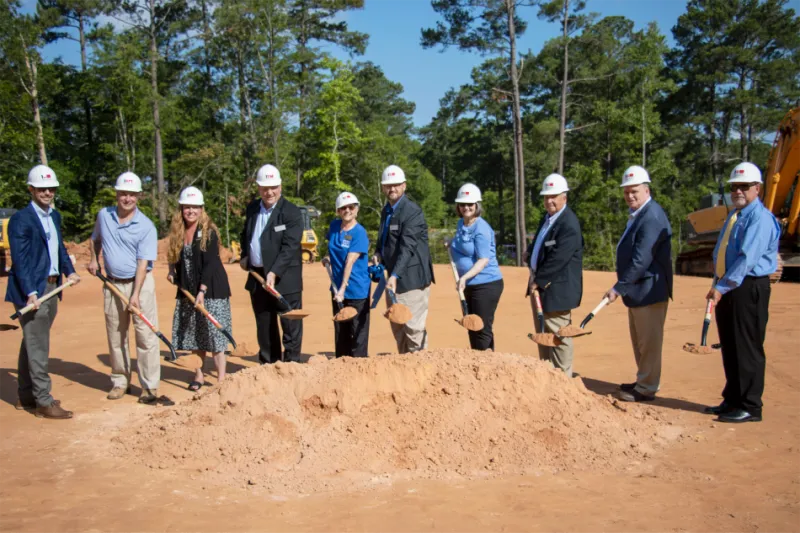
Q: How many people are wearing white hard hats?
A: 10